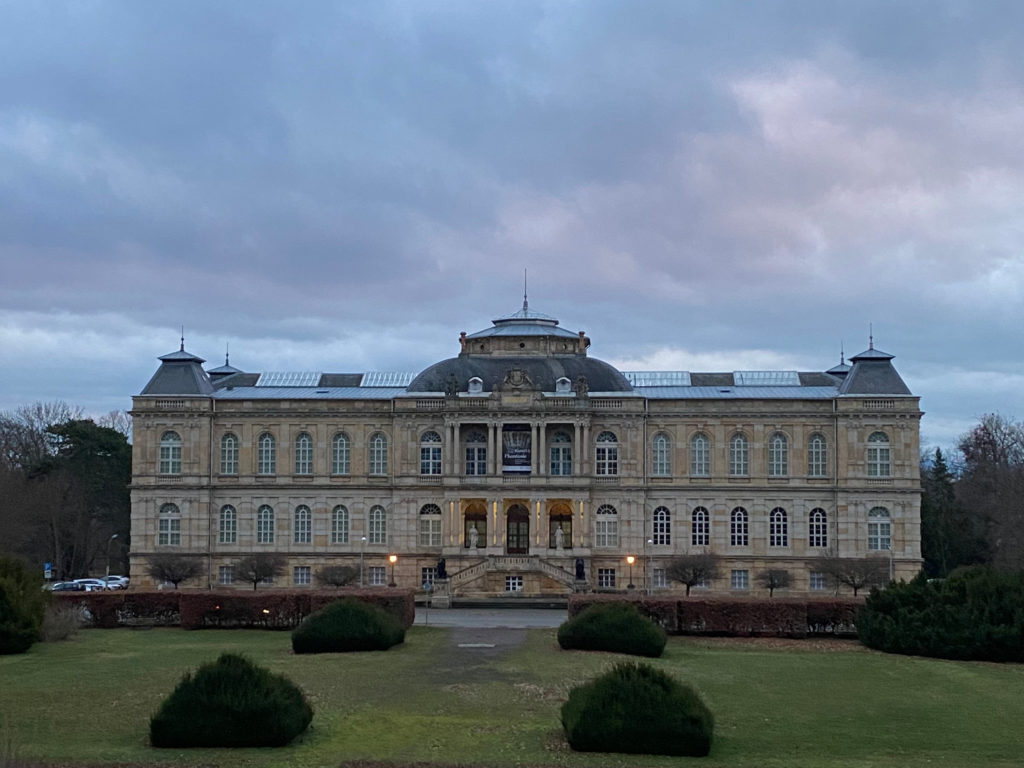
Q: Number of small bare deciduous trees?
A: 6